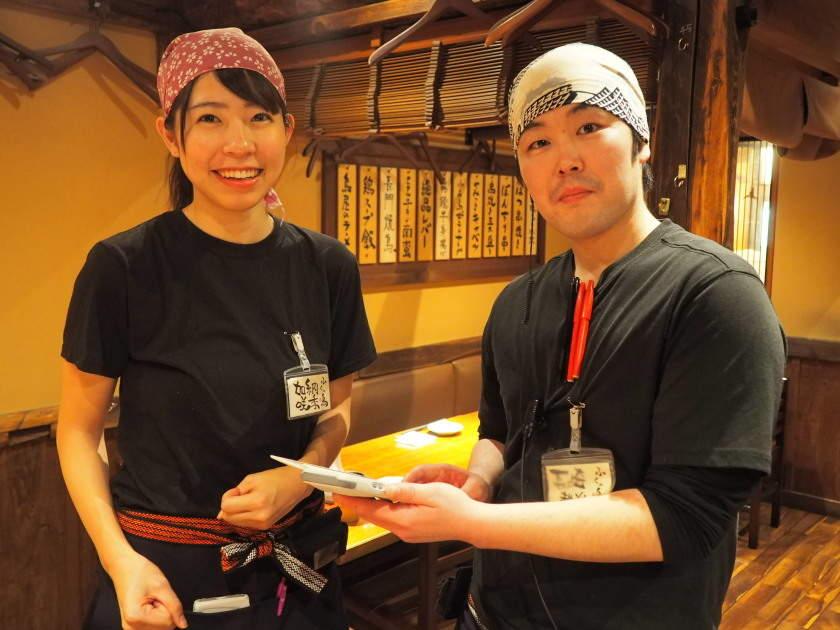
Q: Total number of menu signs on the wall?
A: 12